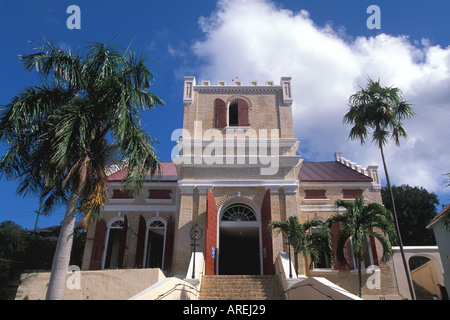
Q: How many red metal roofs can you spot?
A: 2